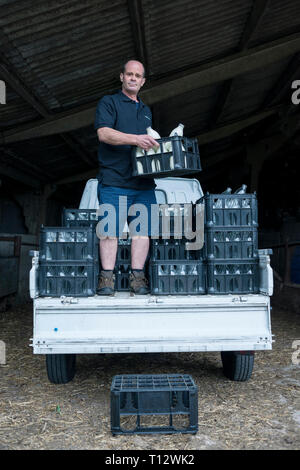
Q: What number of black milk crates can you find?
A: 13